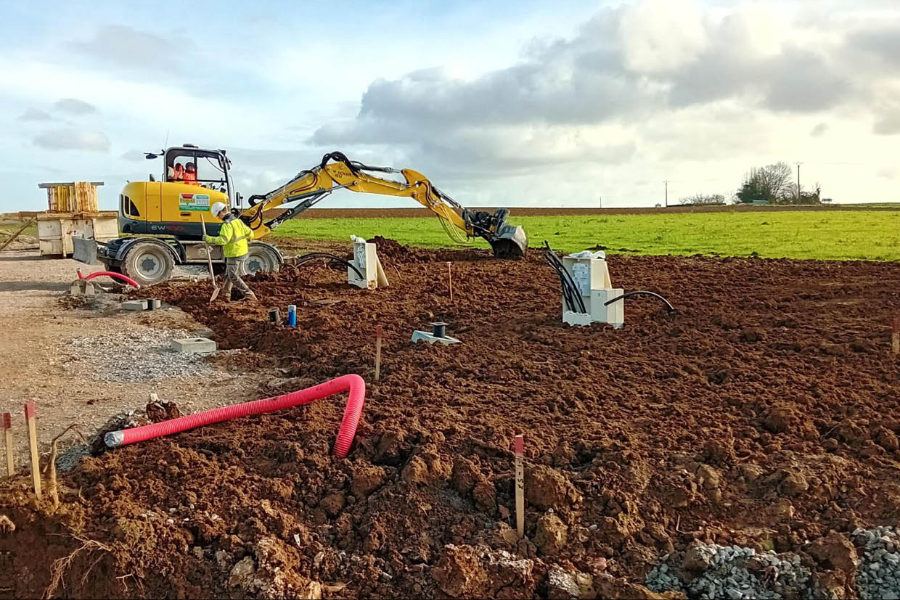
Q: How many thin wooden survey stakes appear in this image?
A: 6